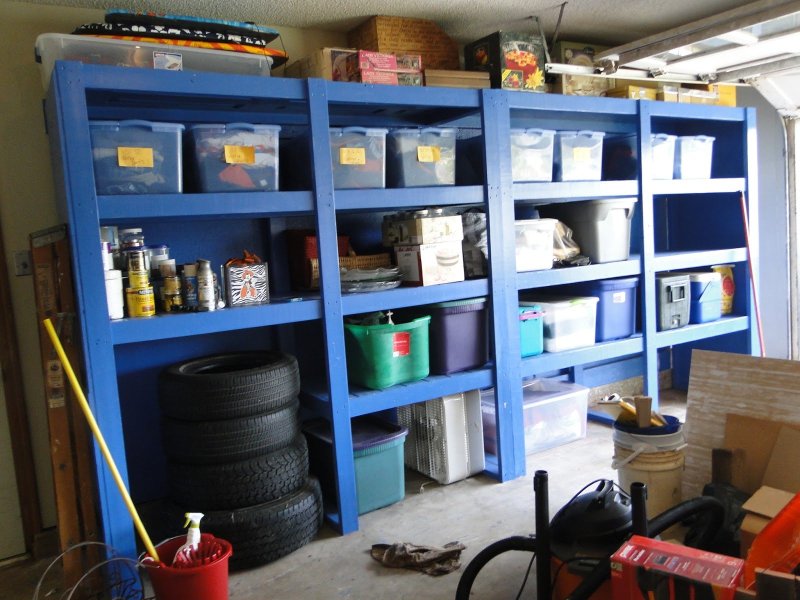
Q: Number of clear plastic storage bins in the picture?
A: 12